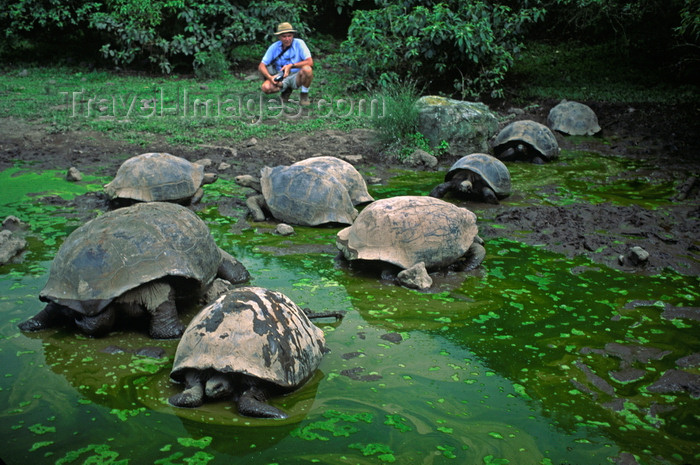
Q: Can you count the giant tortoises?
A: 9